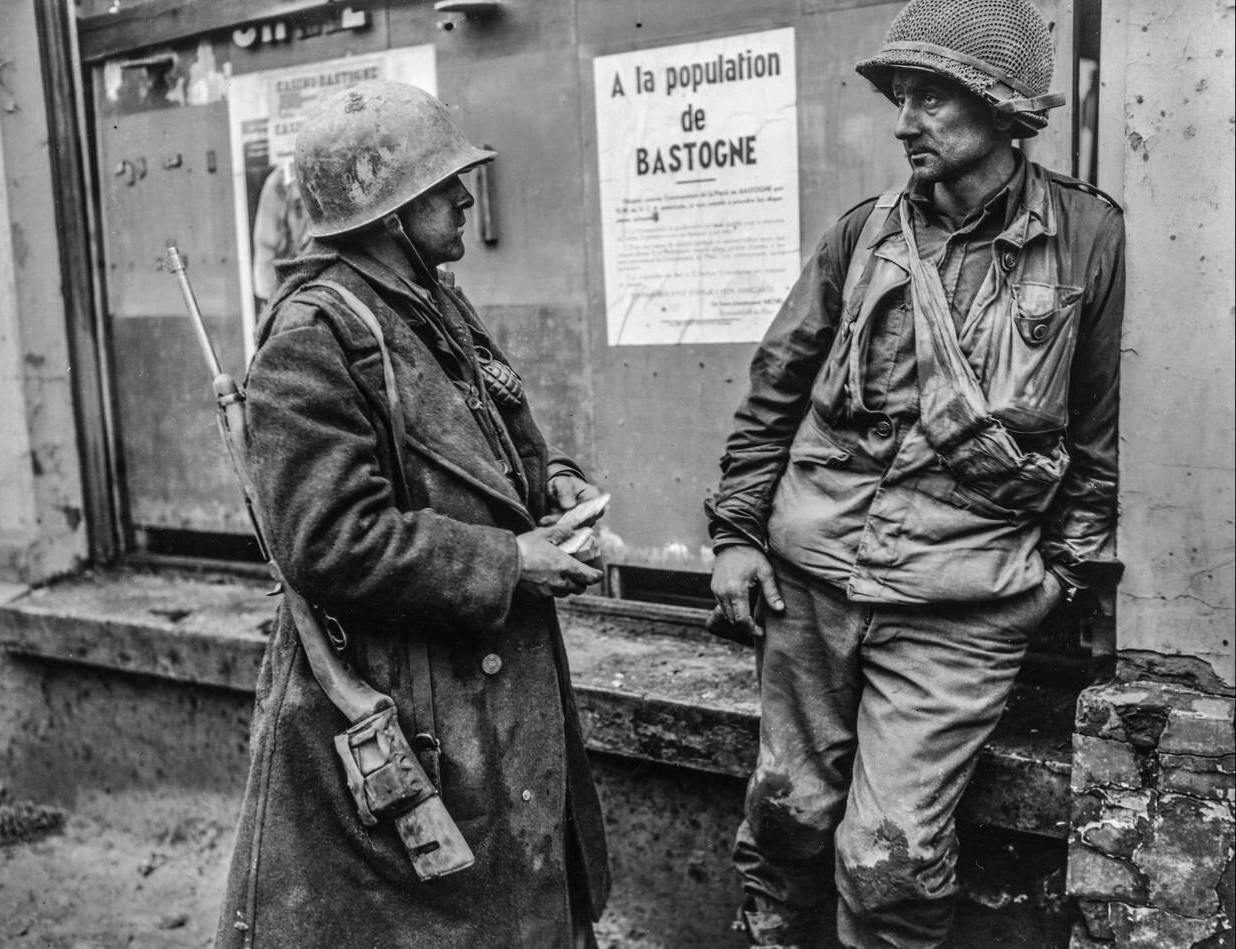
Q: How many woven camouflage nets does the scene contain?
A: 1